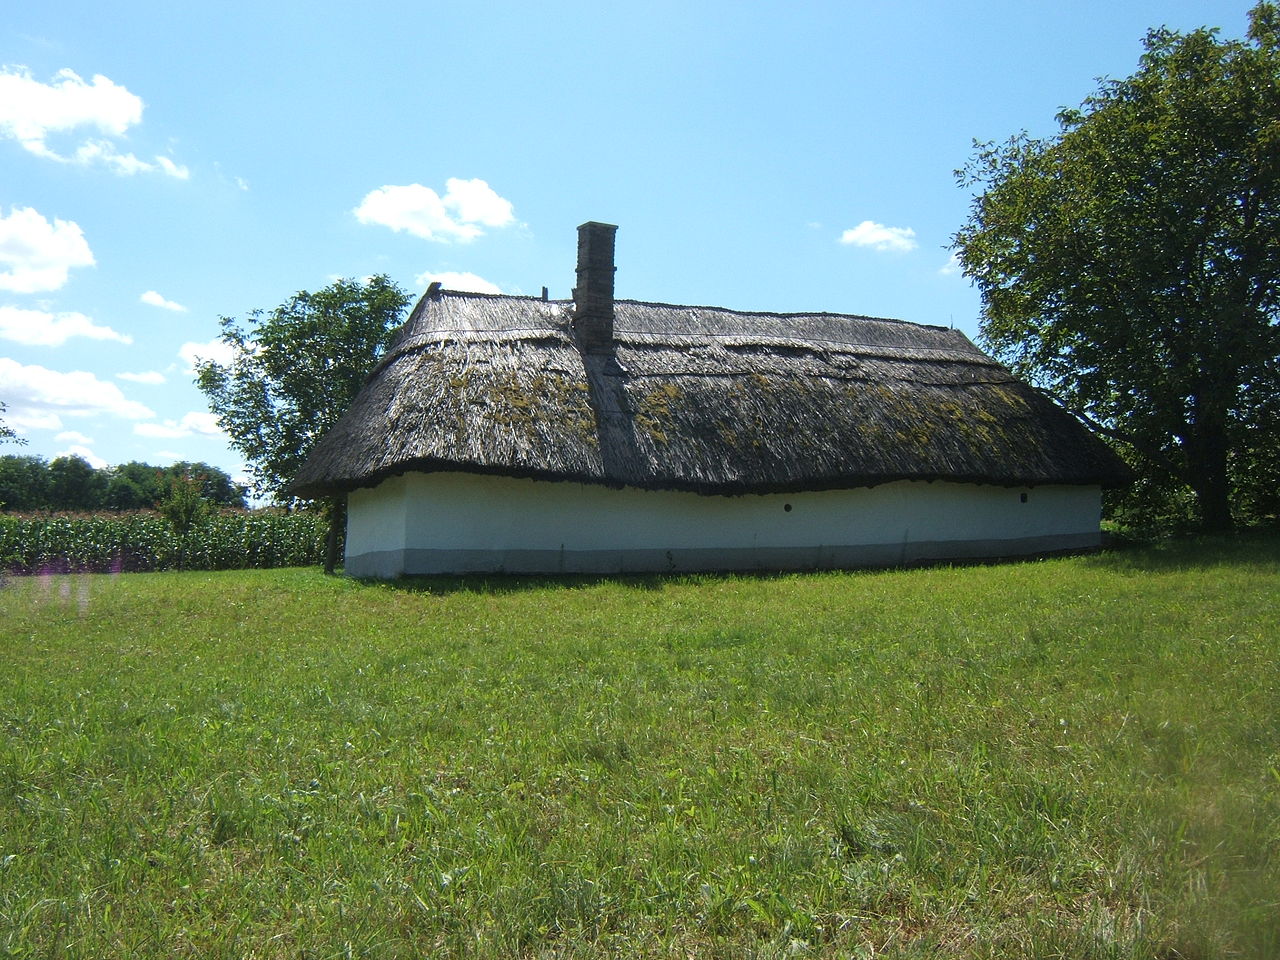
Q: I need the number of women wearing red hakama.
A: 0